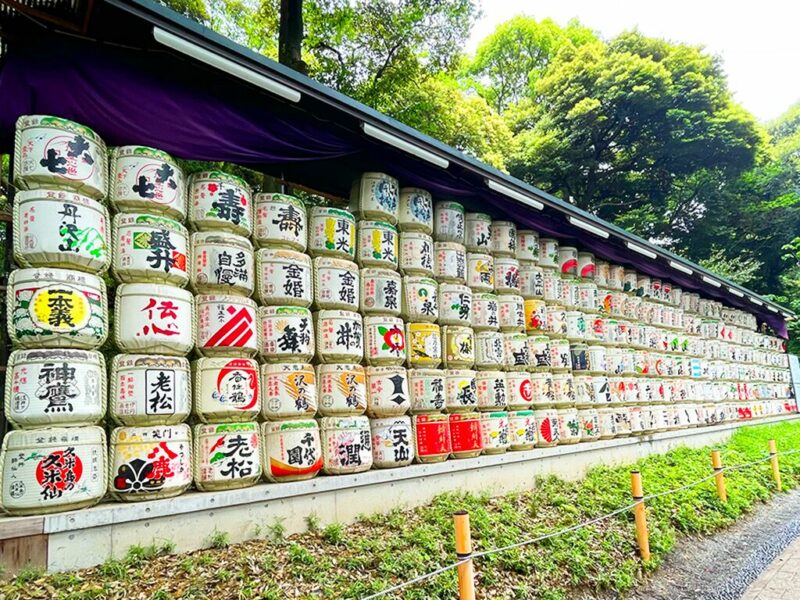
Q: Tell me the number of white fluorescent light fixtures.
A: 11